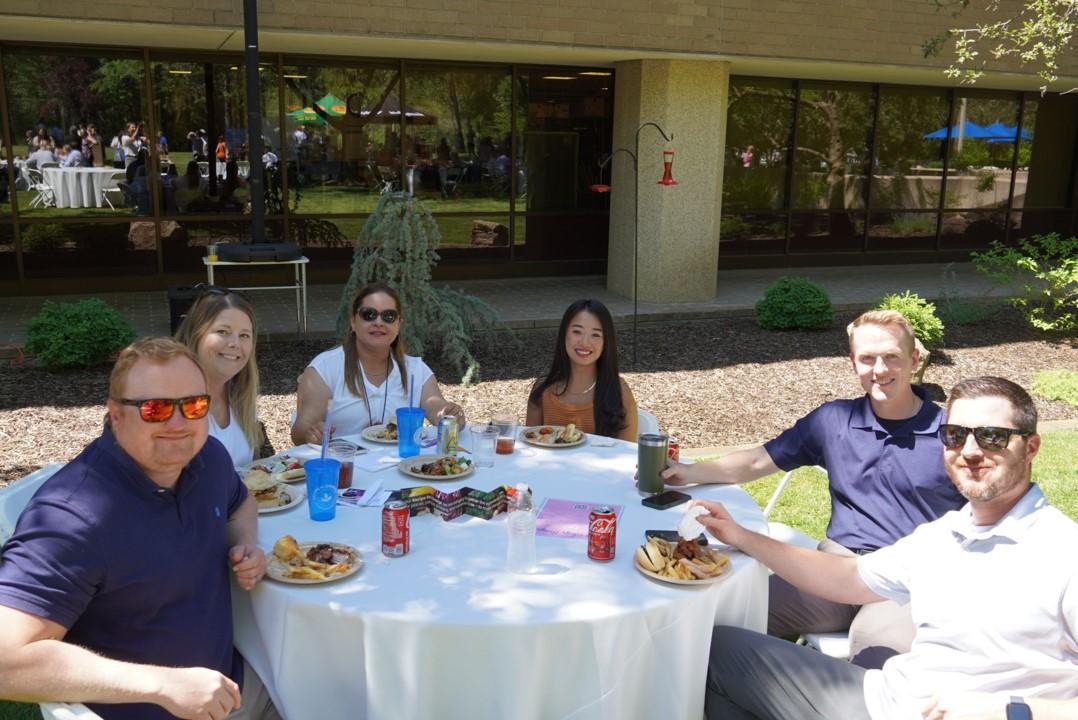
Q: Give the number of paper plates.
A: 7